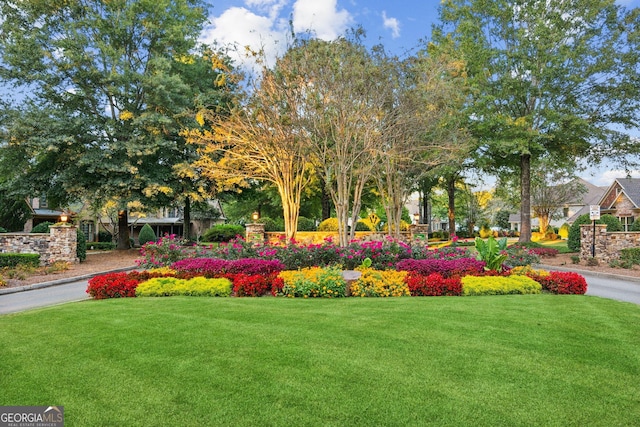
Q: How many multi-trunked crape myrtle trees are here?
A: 3